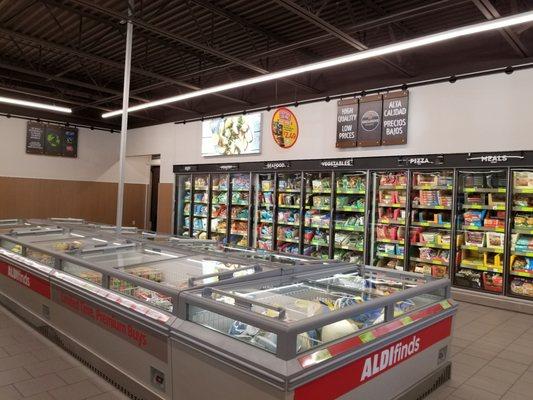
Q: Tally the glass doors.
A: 12